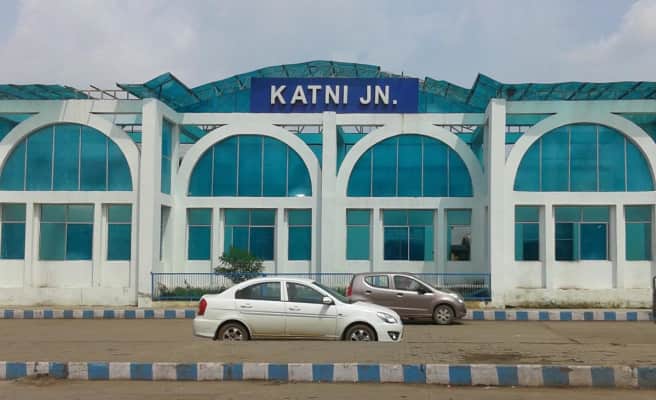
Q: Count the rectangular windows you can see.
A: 12